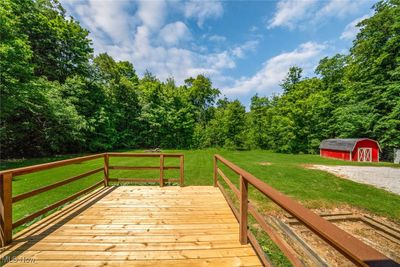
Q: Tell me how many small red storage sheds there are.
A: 1